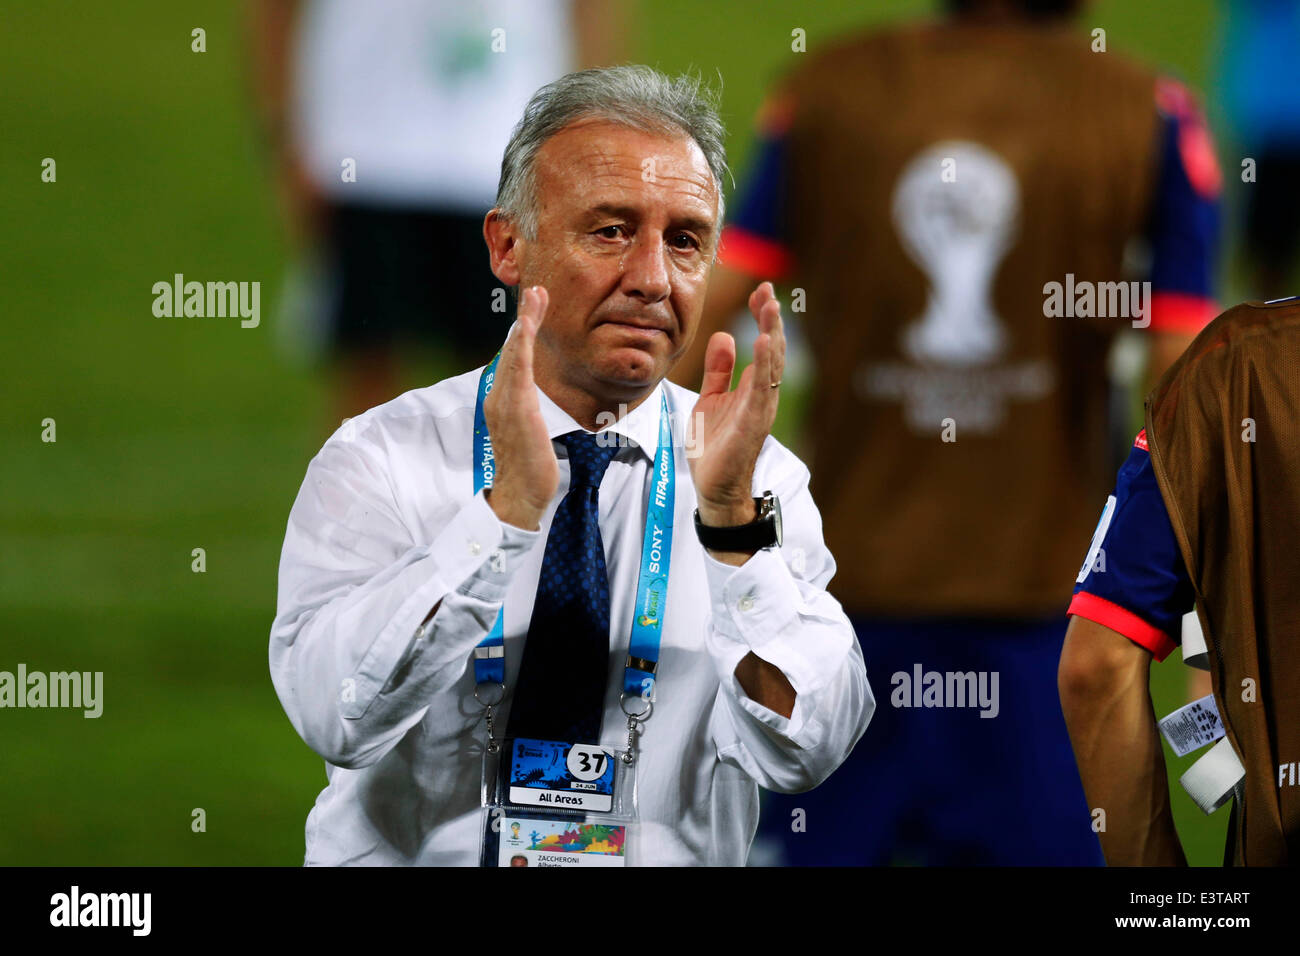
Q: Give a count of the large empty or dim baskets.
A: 0